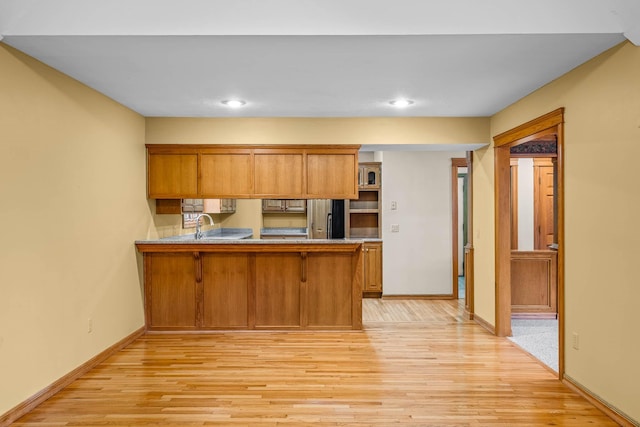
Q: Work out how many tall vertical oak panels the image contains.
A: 4